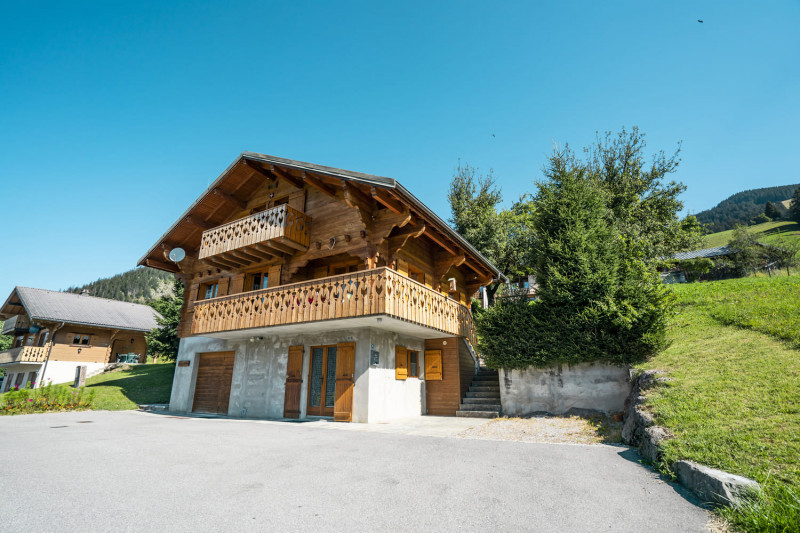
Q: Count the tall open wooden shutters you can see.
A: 2